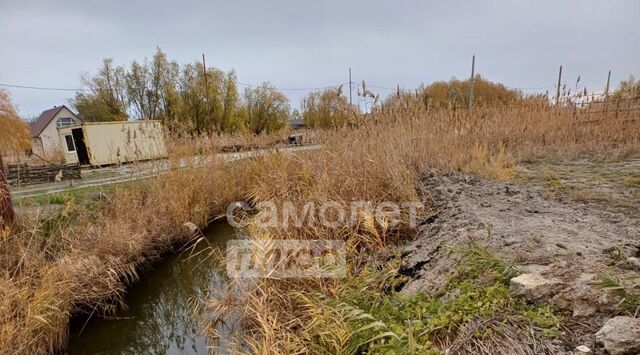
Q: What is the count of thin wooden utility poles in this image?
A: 5